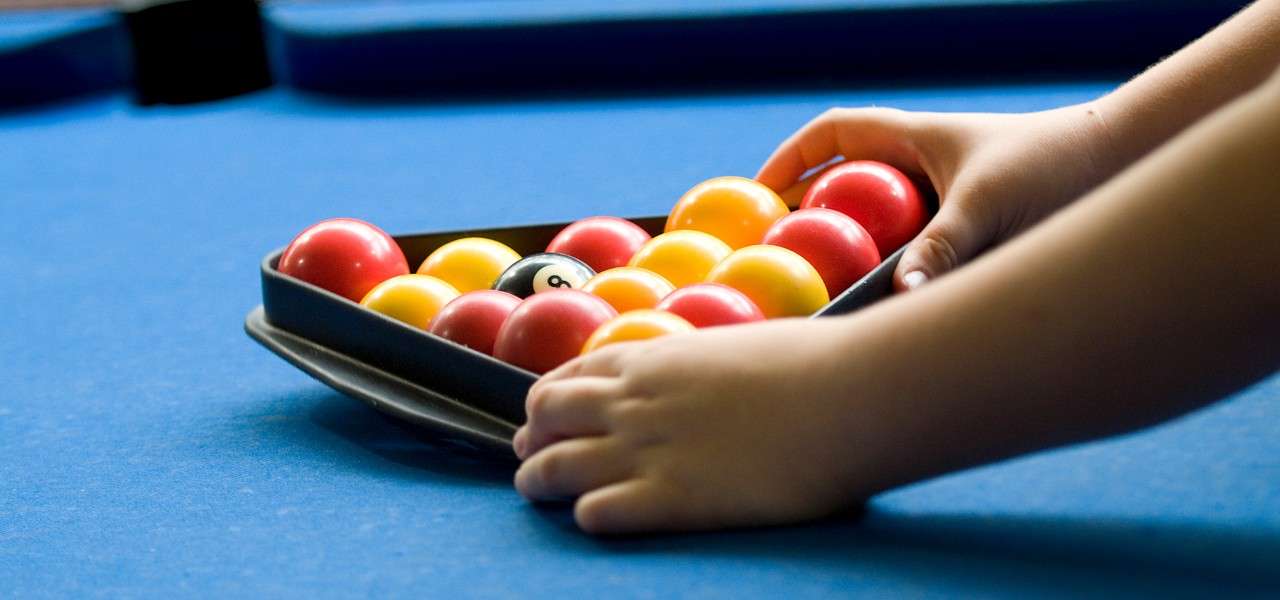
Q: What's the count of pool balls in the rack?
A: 15